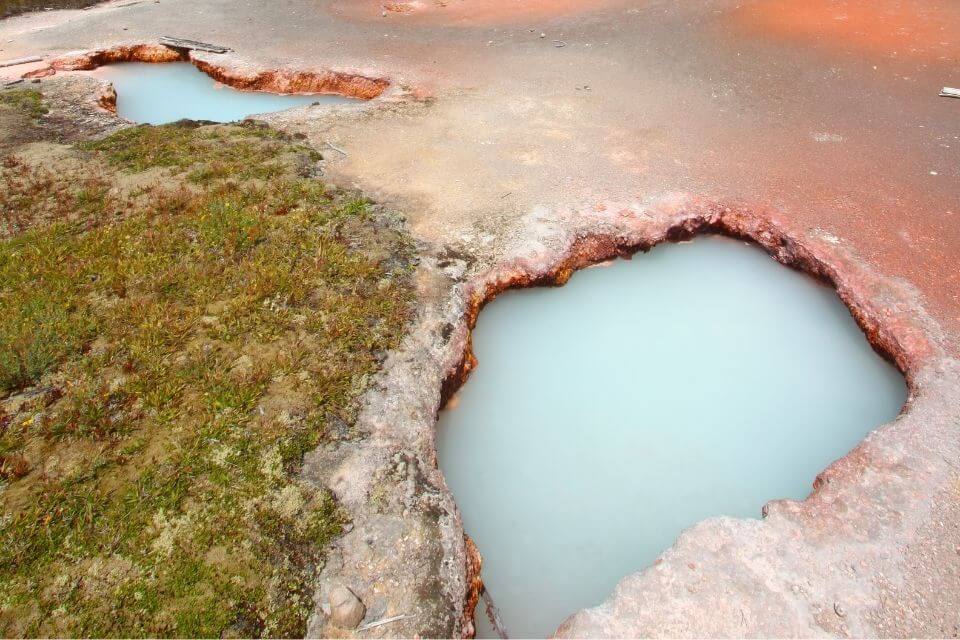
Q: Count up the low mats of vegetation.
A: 1